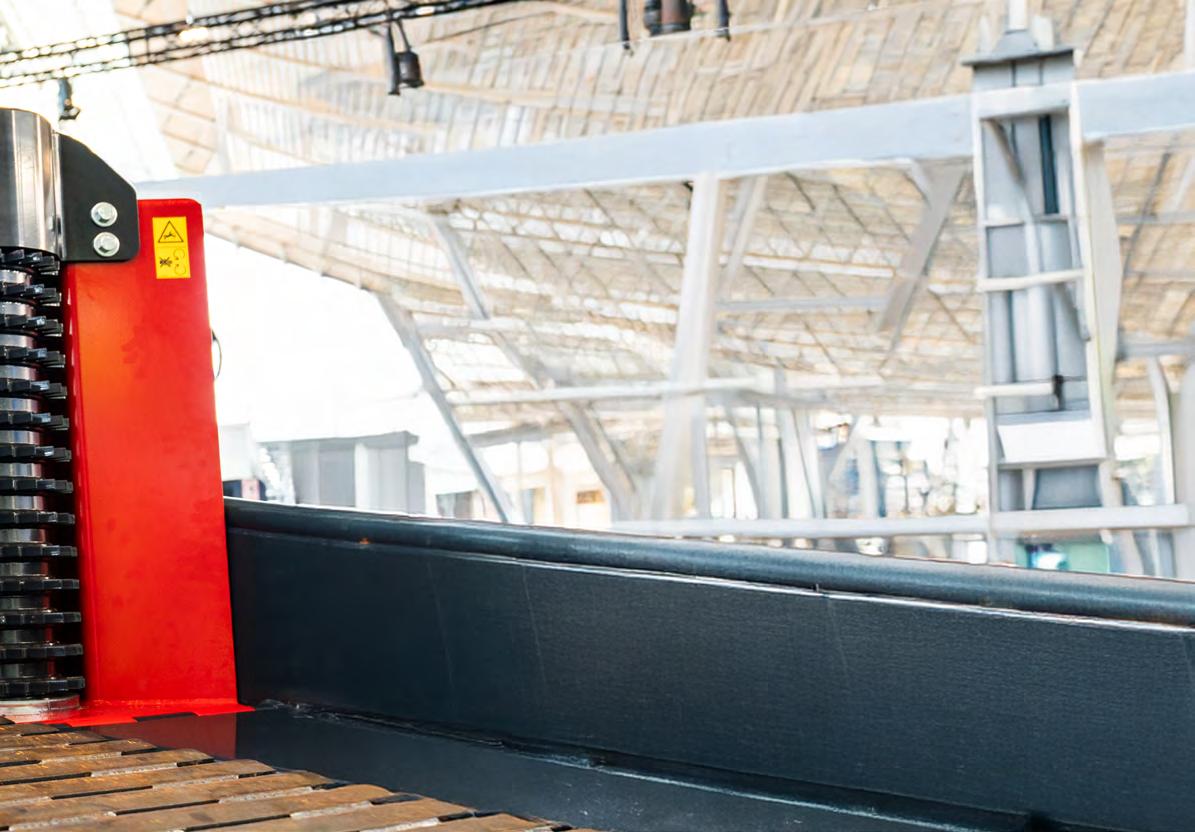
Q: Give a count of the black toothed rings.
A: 14